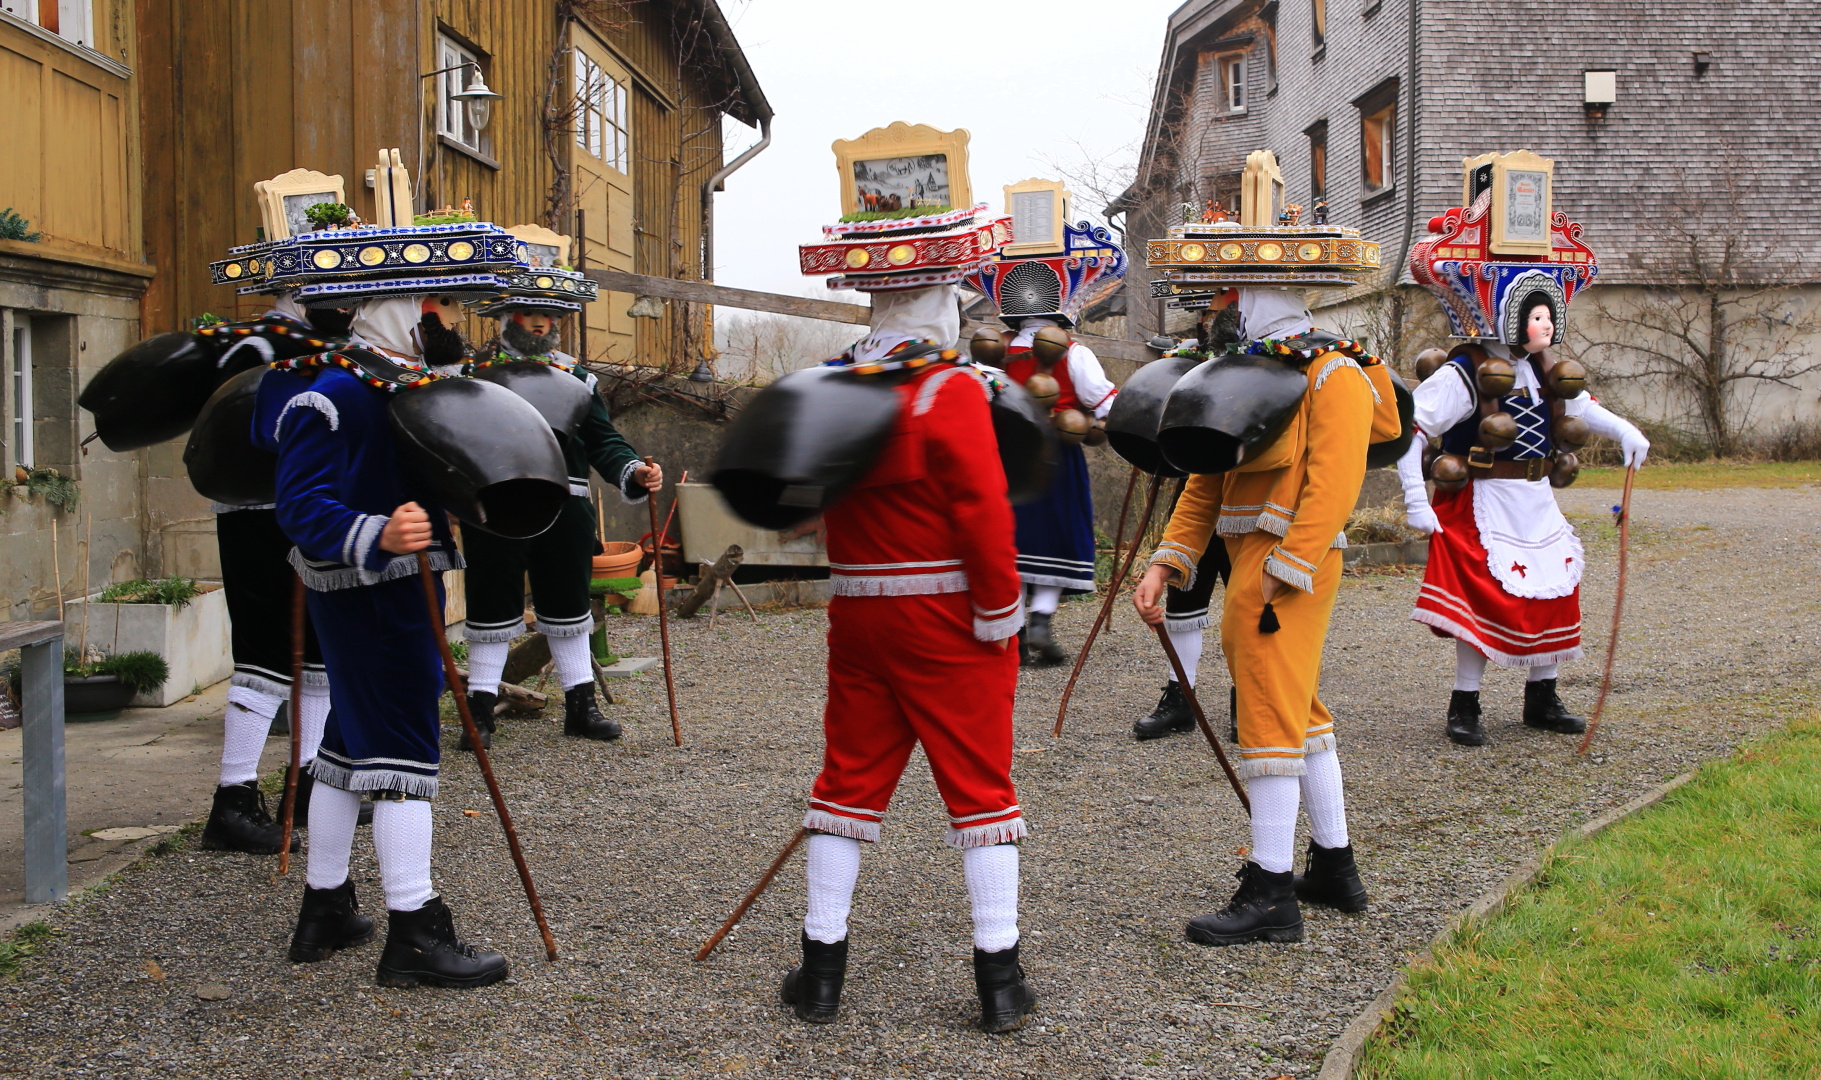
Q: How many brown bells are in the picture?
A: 13